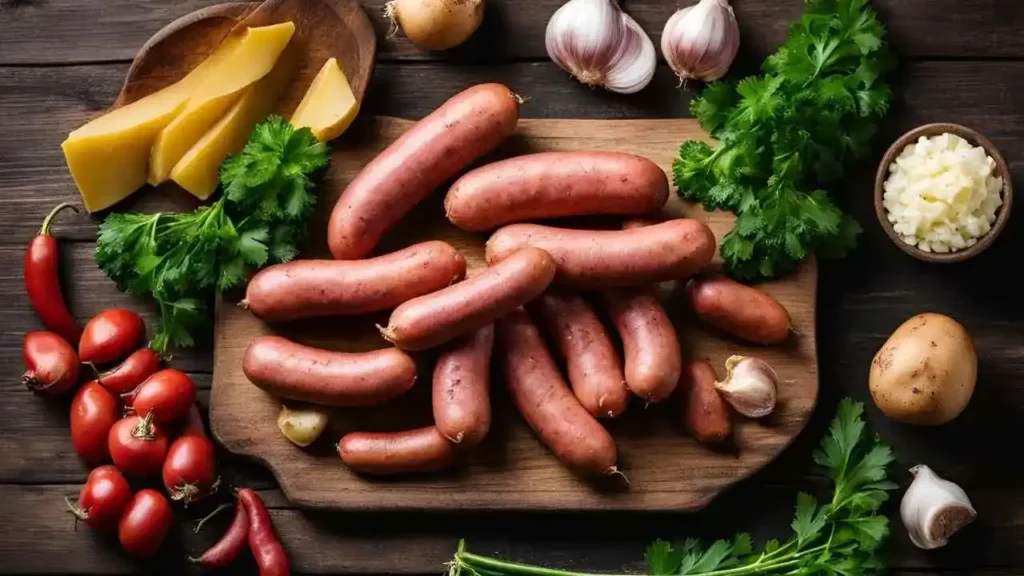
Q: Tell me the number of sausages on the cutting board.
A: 13